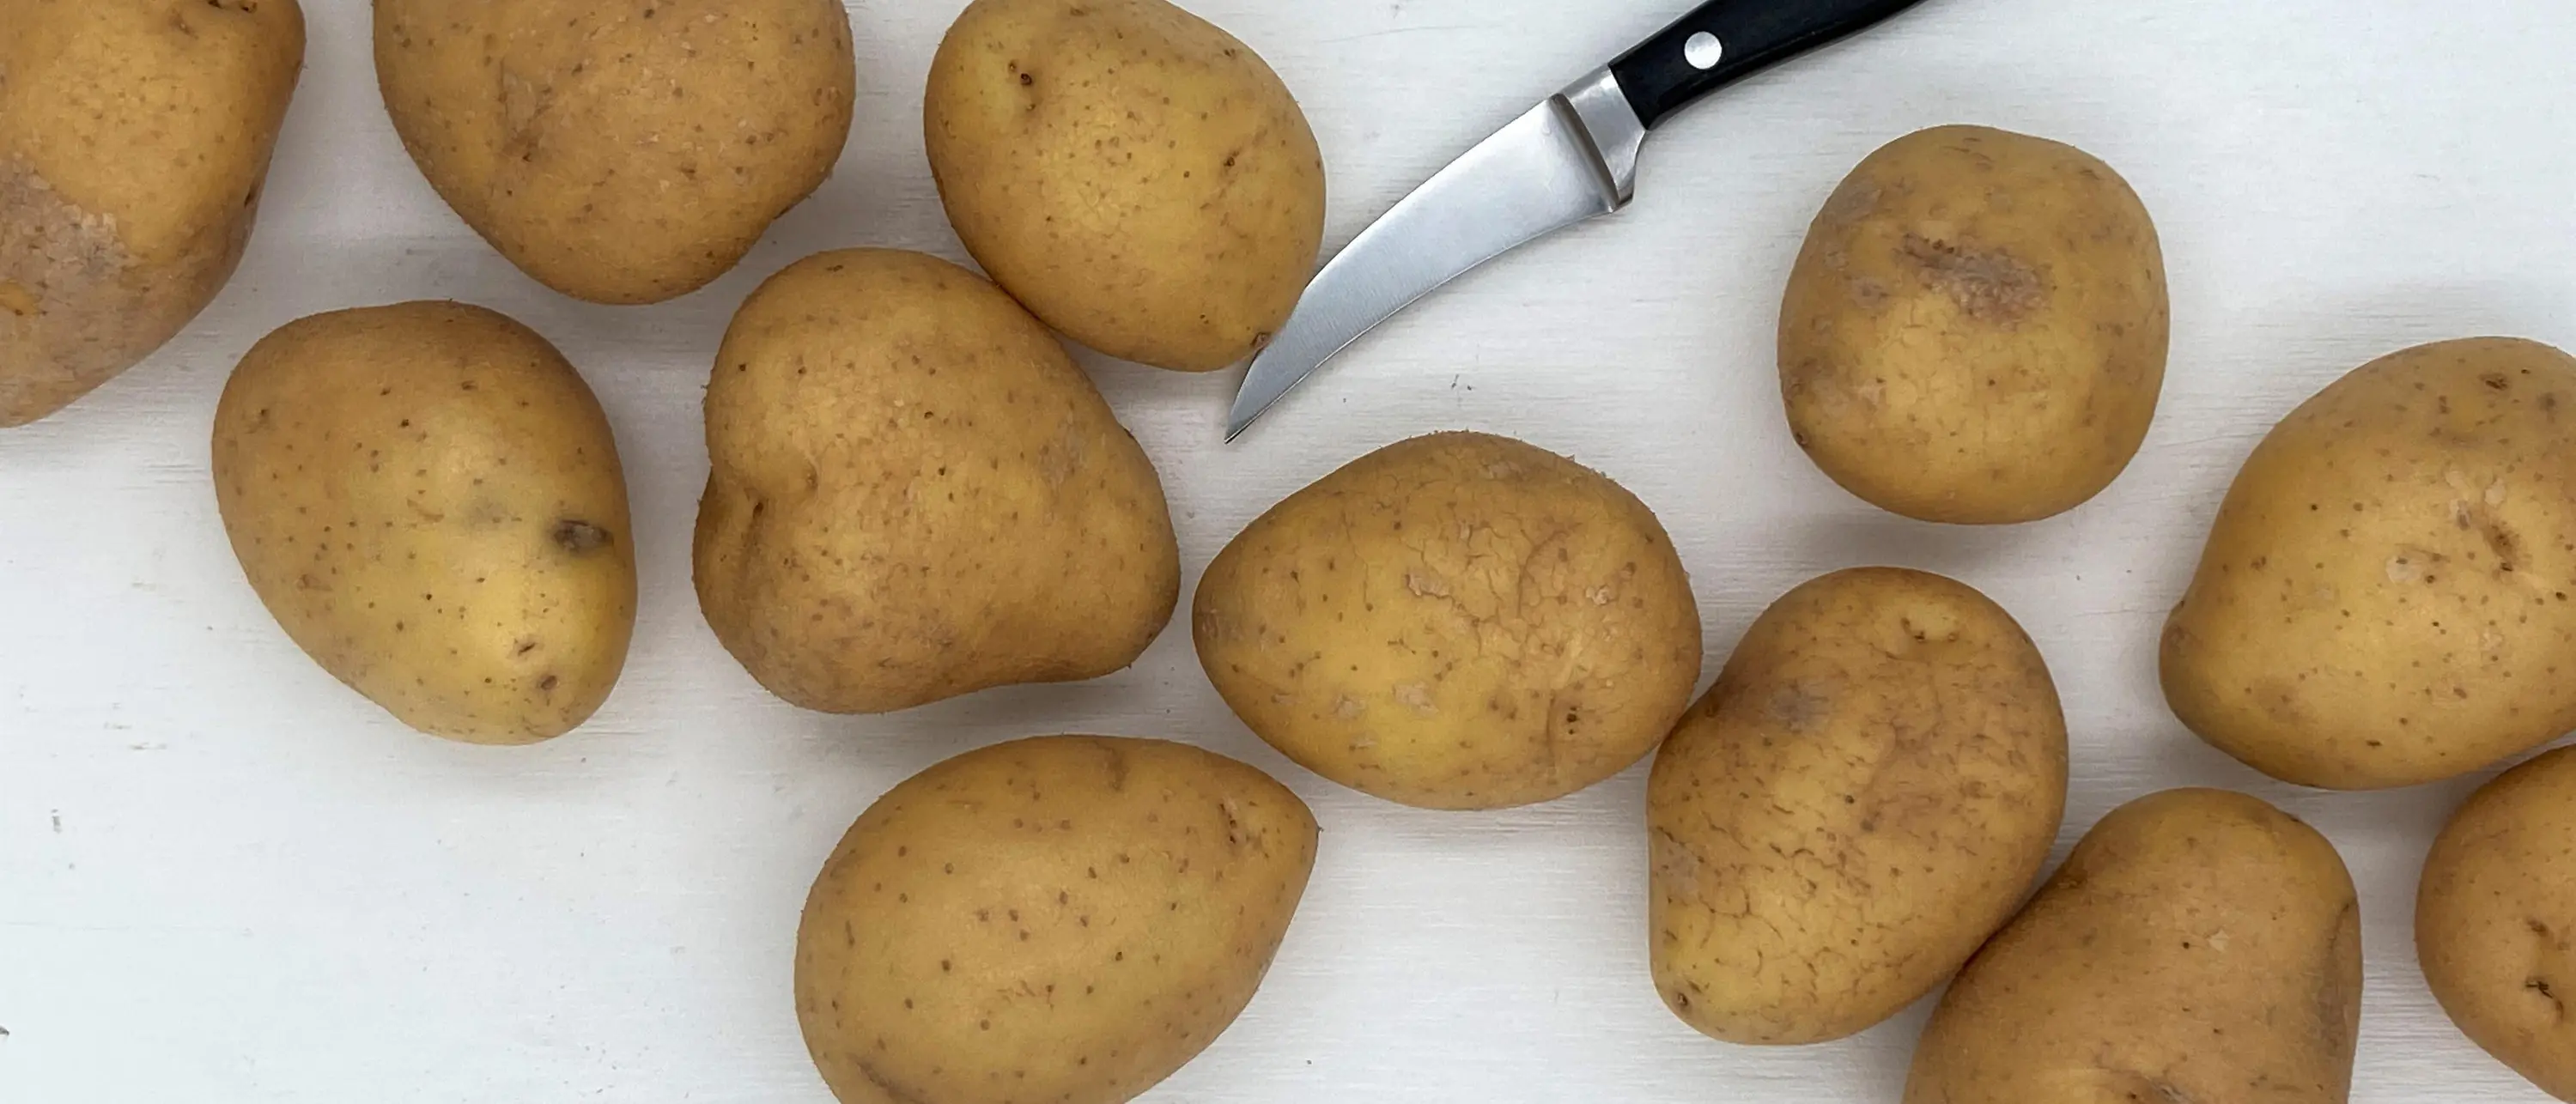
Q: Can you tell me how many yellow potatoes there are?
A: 12